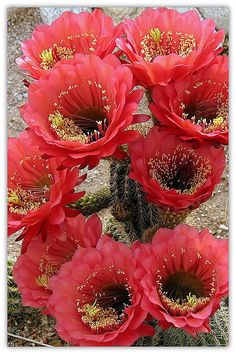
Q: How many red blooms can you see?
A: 9